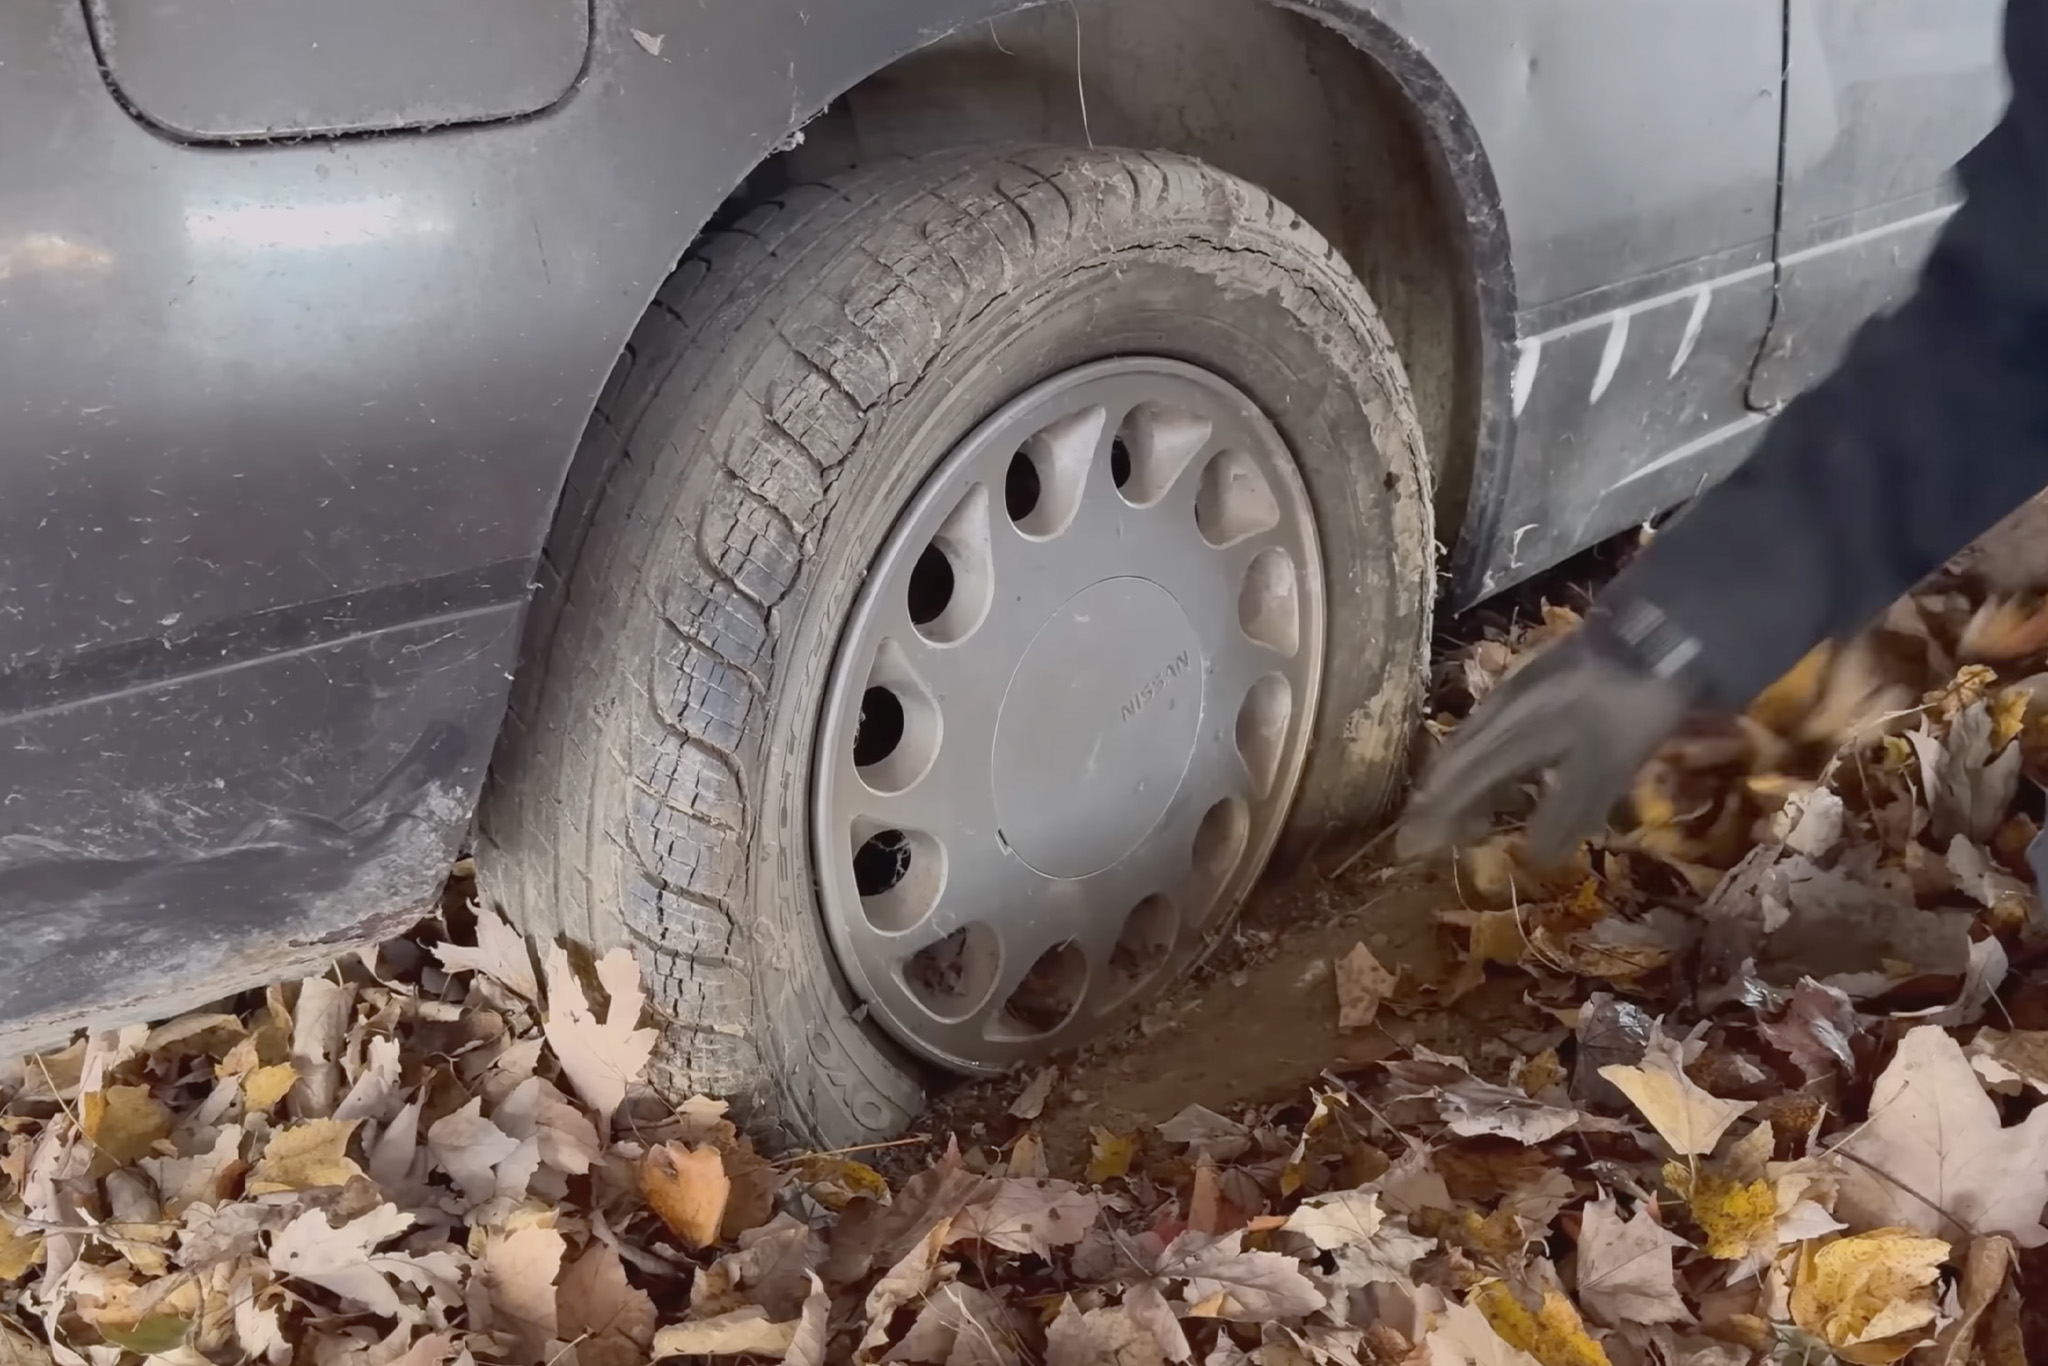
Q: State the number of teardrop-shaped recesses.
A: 12